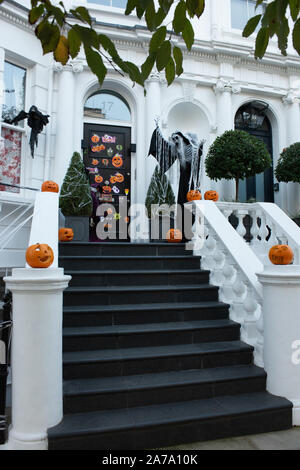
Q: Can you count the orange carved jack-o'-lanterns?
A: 7